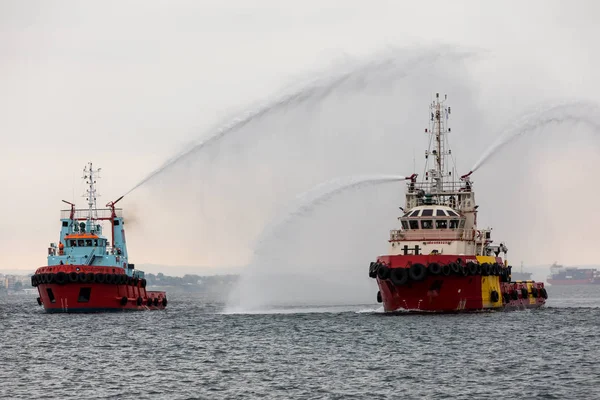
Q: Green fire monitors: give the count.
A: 0